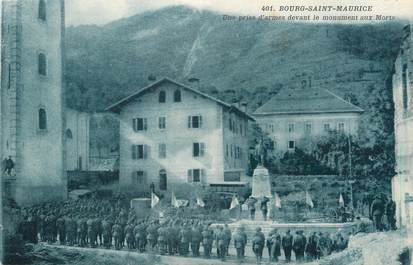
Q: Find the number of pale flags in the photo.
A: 7